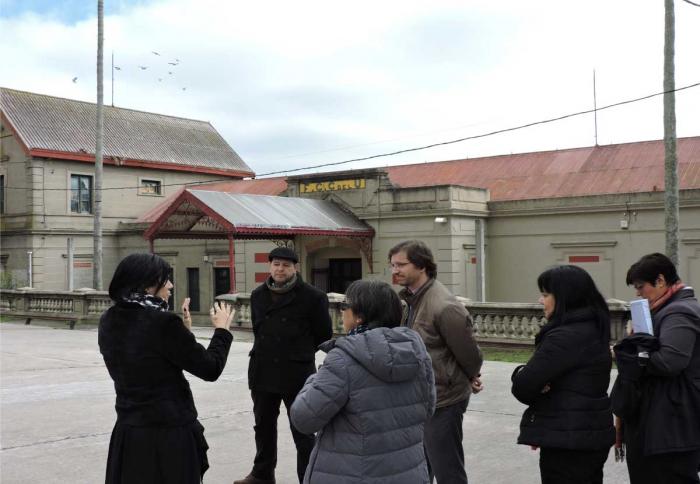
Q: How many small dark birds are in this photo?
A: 9